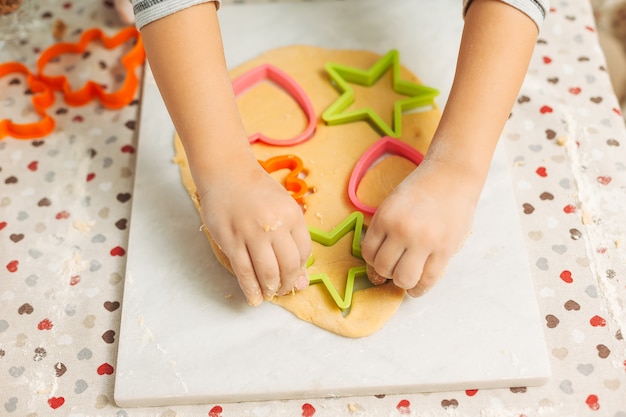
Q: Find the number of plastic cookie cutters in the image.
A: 7